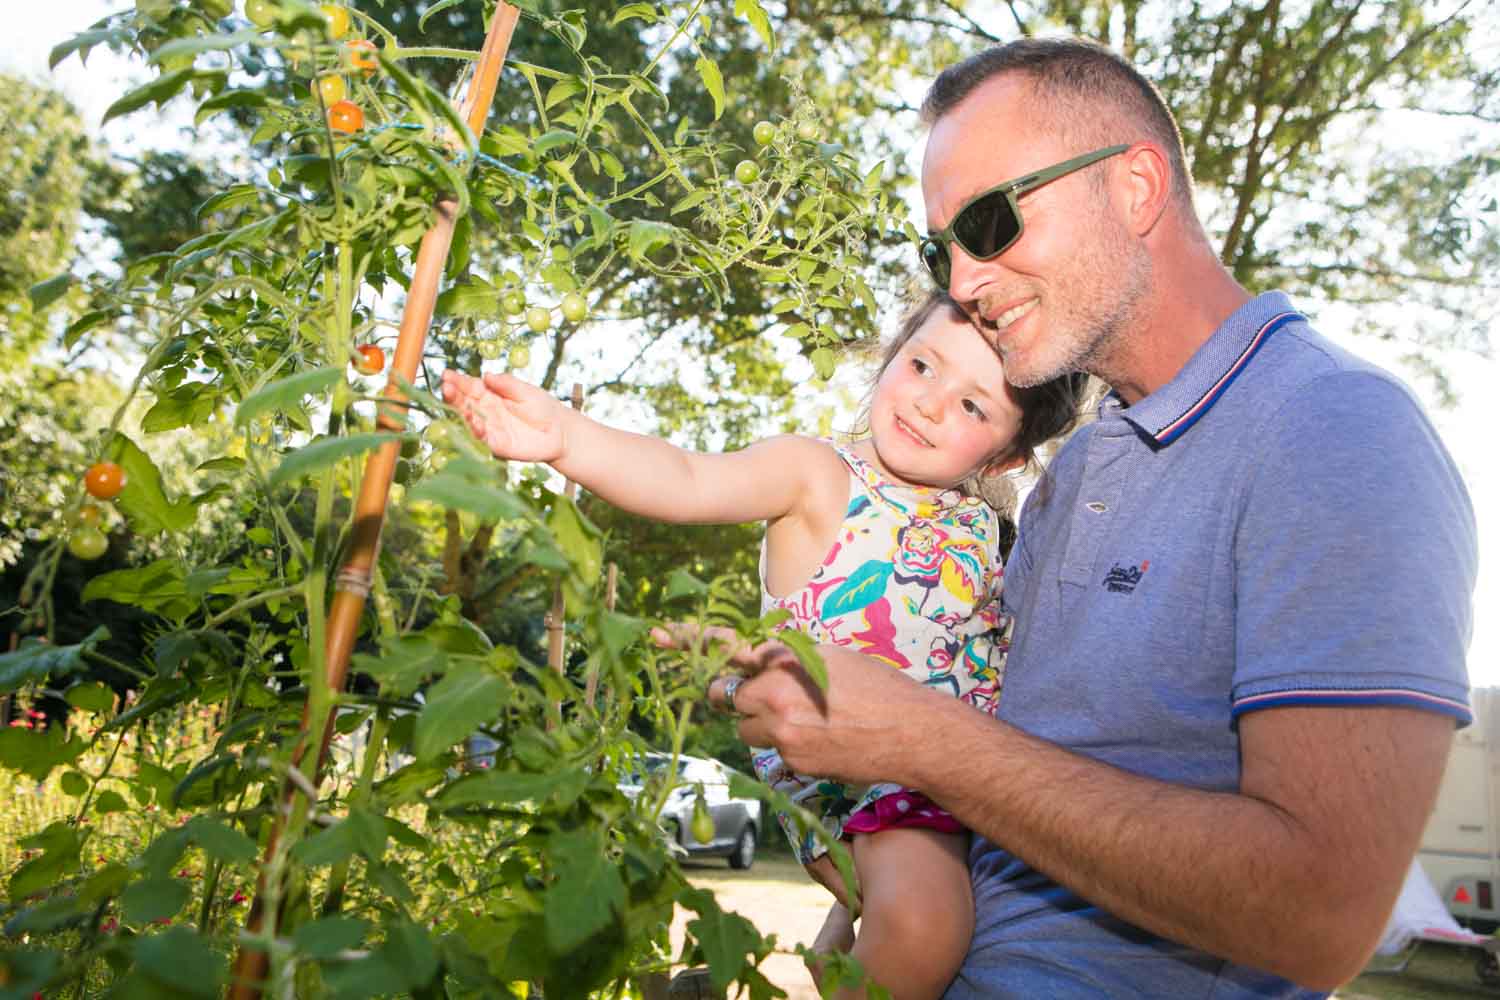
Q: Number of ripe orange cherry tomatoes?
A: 4